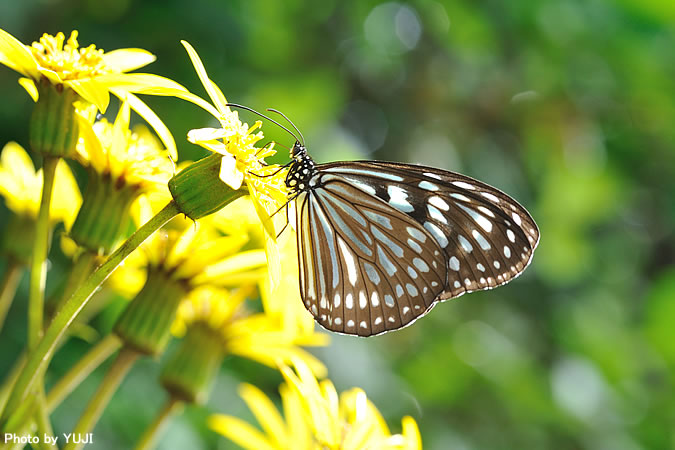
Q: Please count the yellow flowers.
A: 7